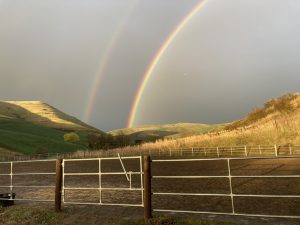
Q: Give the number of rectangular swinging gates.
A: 1